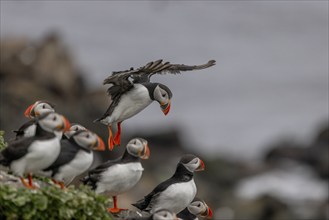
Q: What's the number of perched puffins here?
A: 8